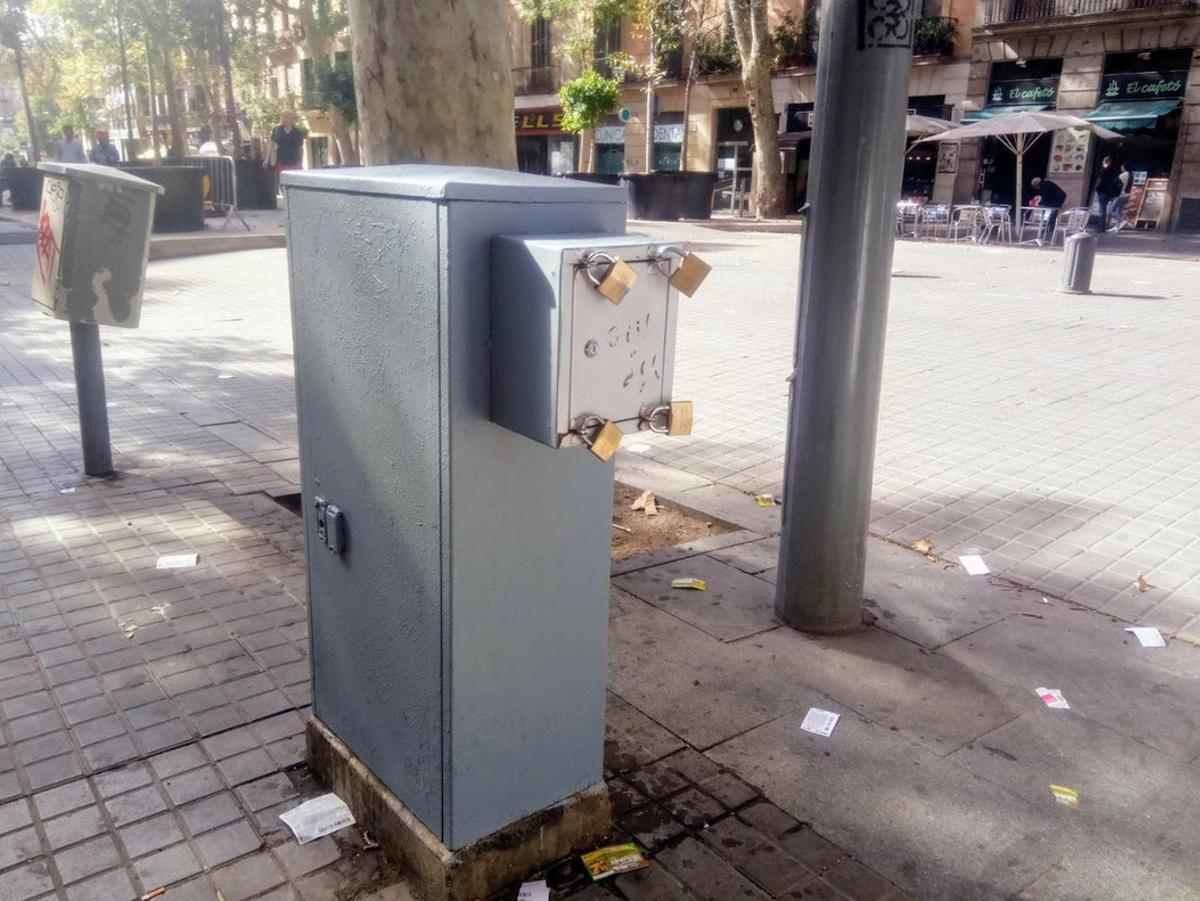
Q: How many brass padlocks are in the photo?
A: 4